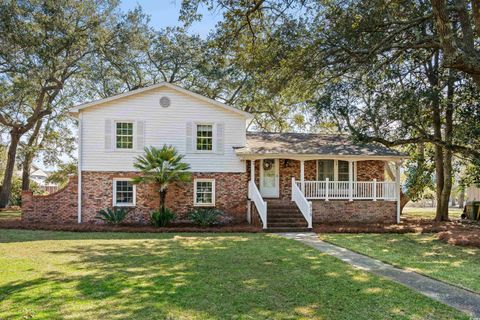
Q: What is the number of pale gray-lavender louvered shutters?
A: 4